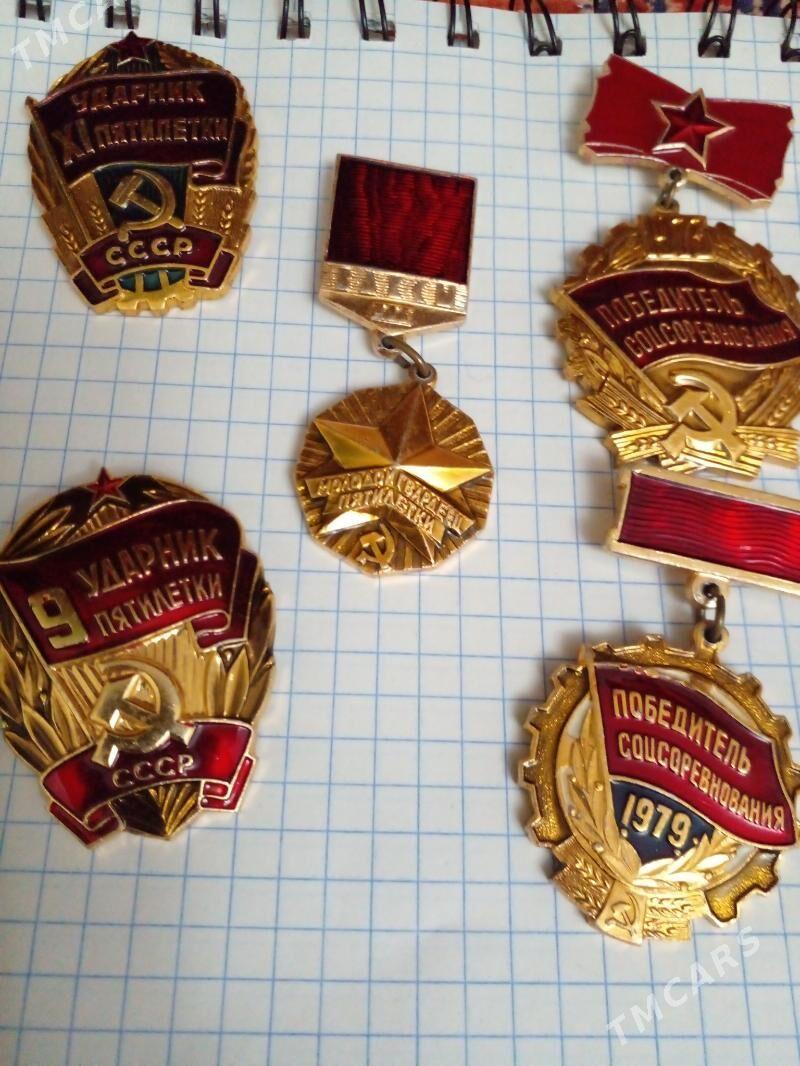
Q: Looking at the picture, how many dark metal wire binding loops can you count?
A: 10